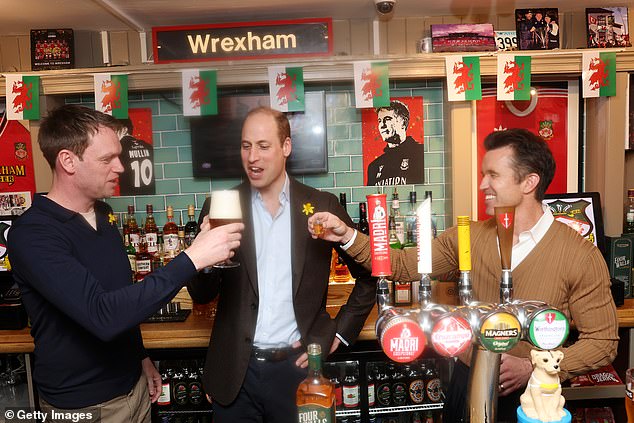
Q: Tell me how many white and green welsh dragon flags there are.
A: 8